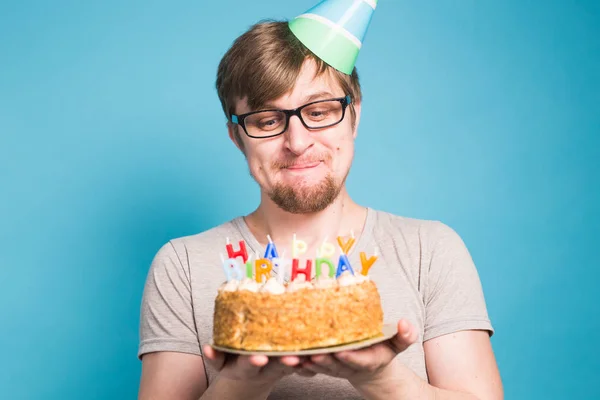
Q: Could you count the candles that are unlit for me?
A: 13